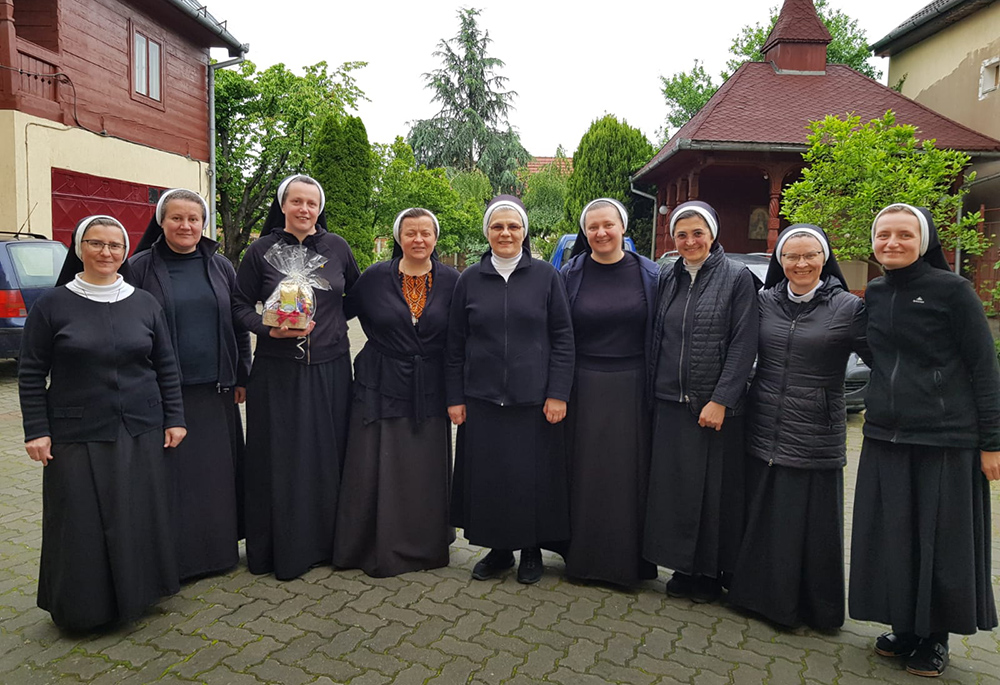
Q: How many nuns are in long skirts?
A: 9